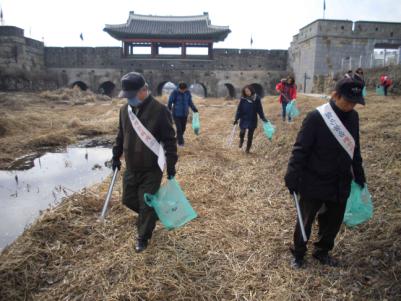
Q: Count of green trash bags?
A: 7